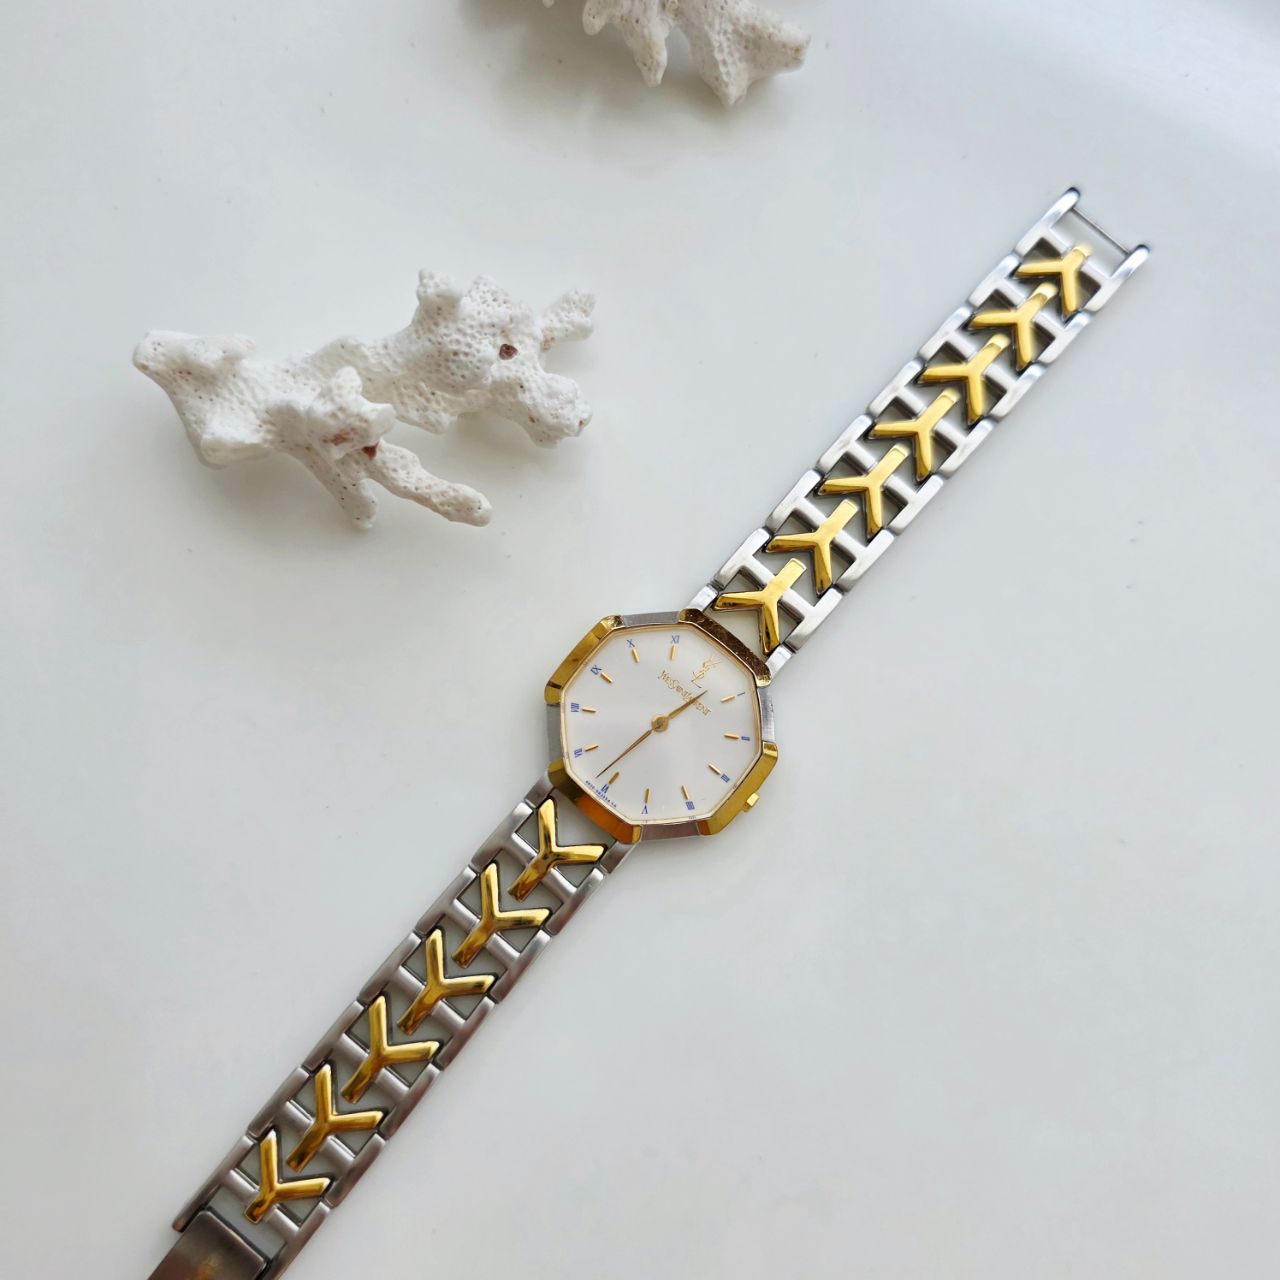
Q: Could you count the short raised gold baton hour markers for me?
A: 11